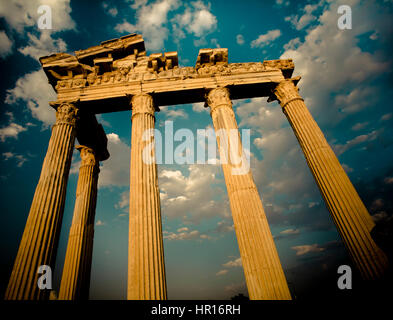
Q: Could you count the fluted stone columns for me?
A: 5